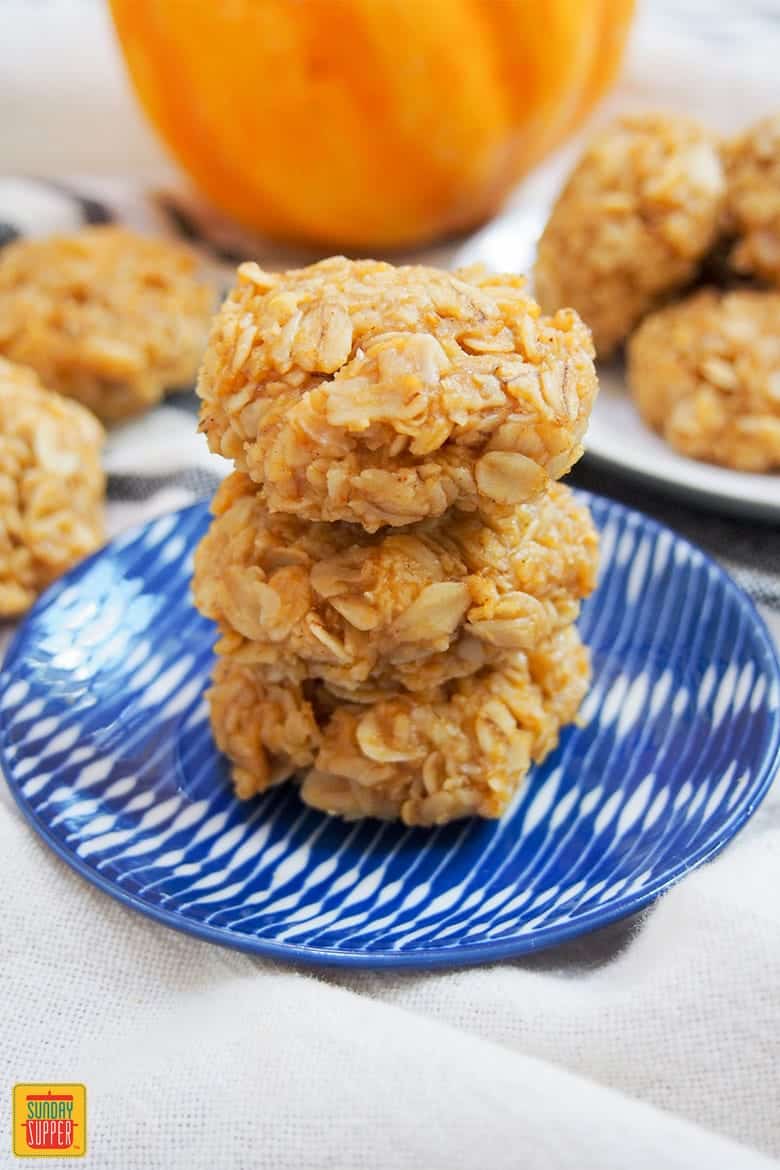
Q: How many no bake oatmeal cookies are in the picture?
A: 8